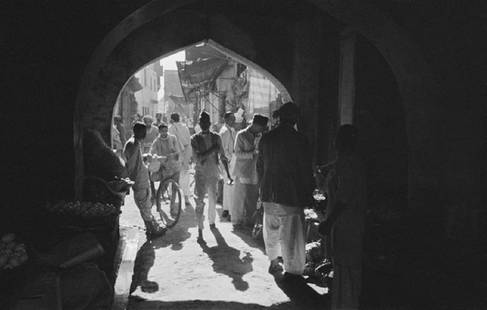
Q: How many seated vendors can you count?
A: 0